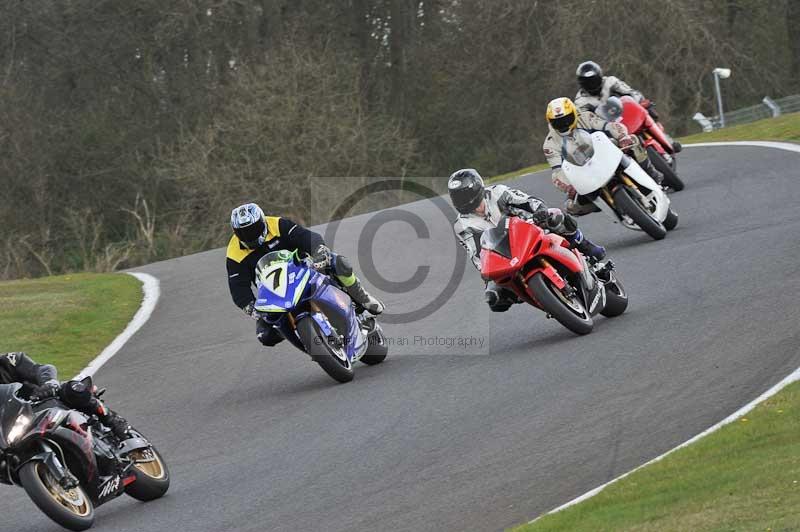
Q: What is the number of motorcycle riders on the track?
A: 5